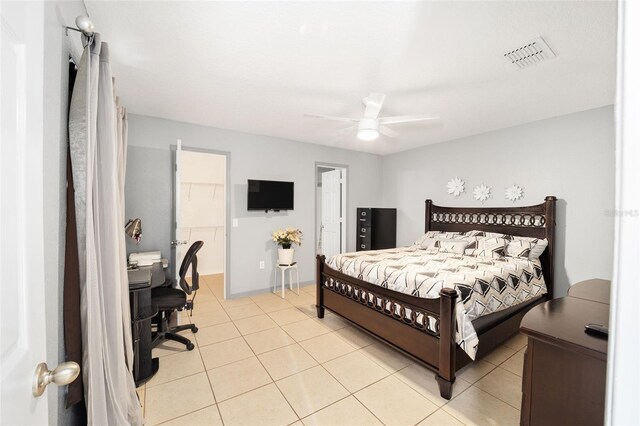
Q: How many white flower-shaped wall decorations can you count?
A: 3